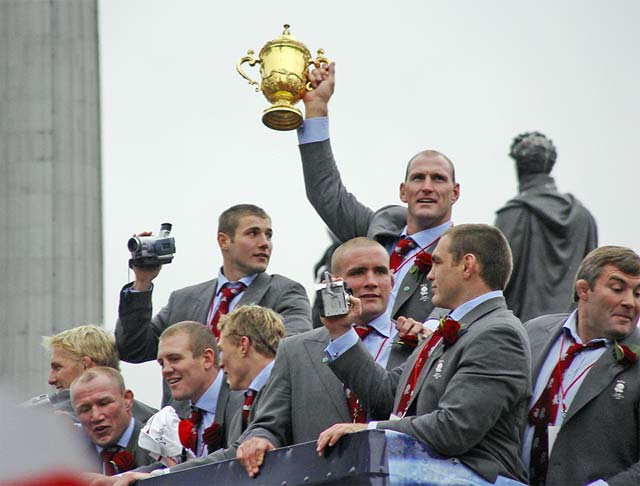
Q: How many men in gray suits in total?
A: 9